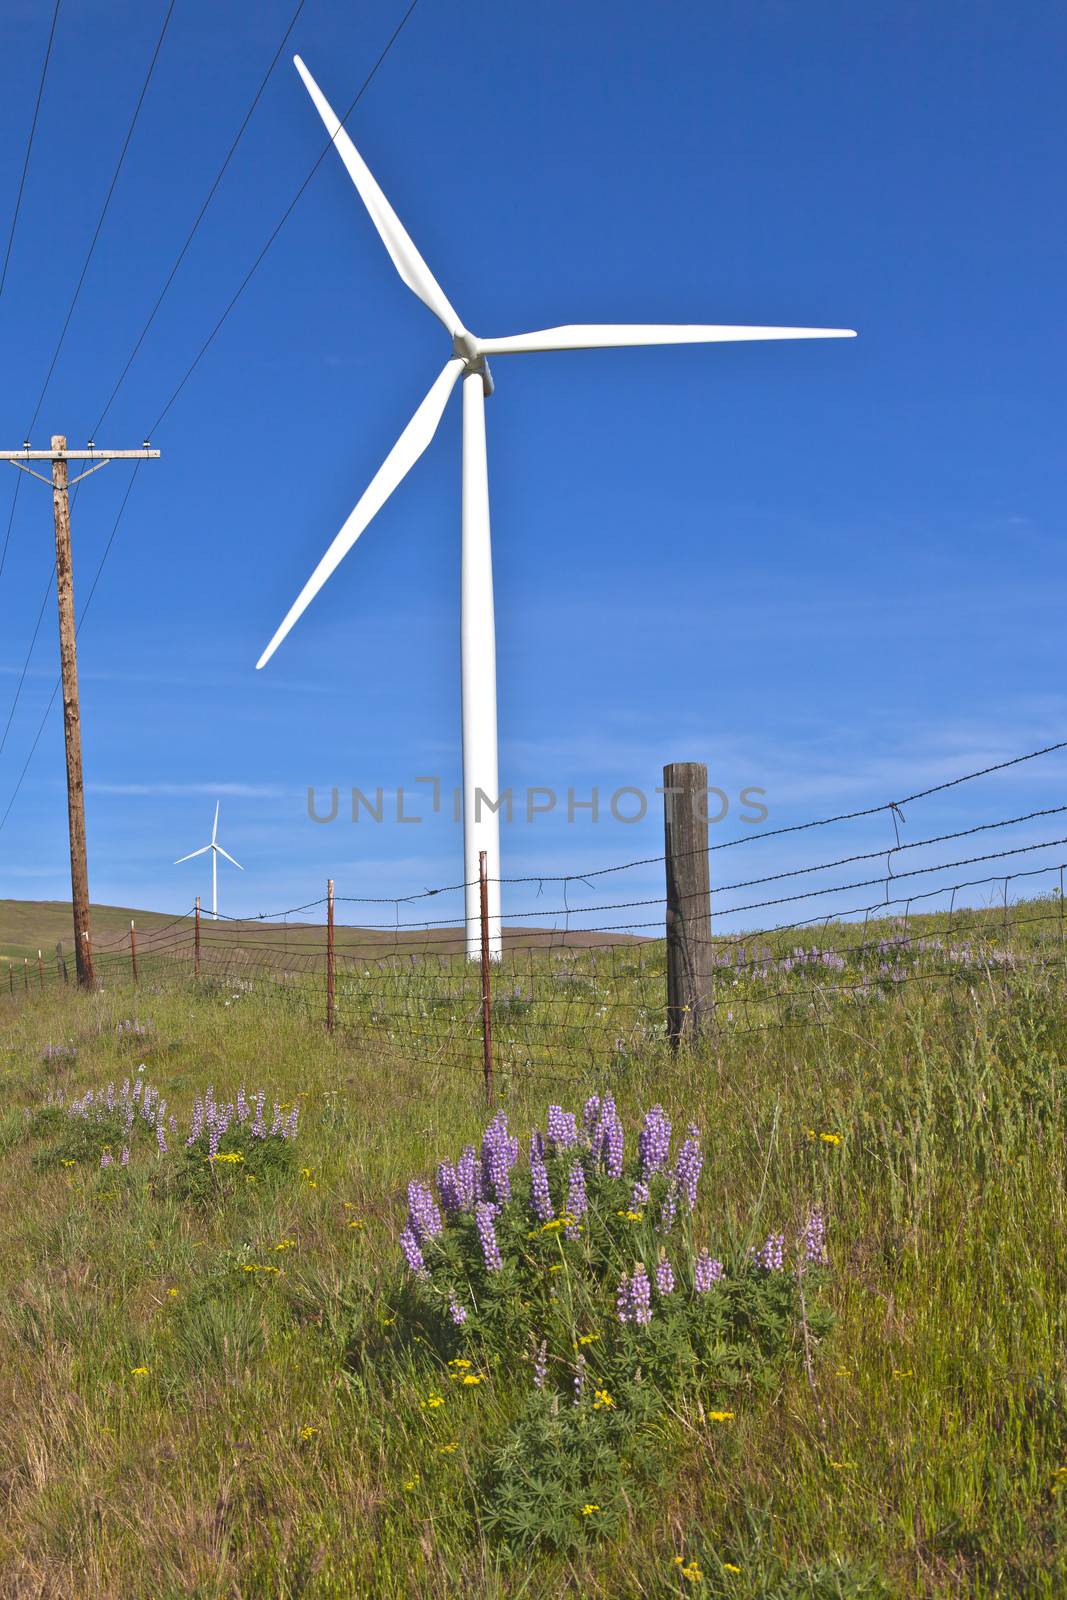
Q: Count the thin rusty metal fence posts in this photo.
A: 7